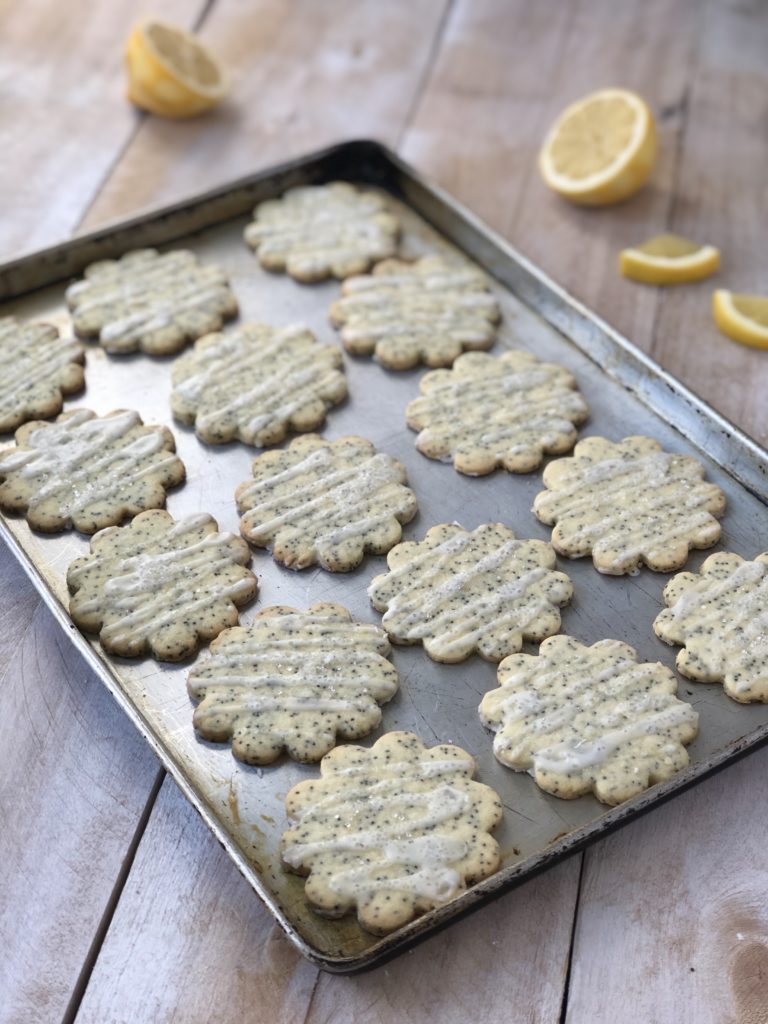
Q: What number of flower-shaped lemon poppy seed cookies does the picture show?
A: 15